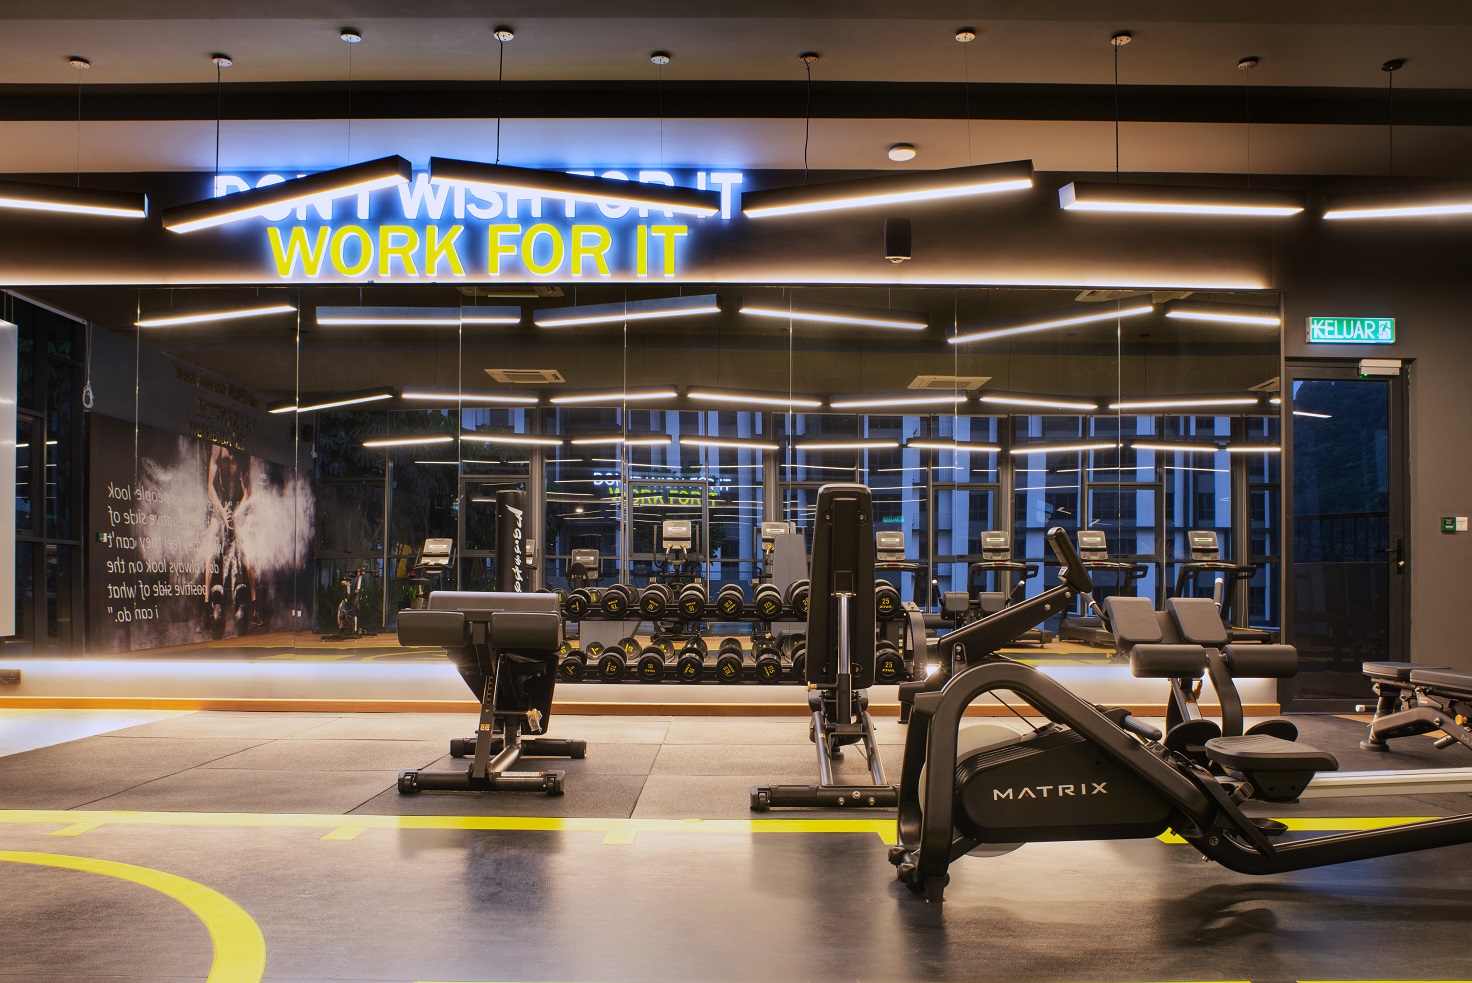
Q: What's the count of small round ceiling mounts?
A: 10